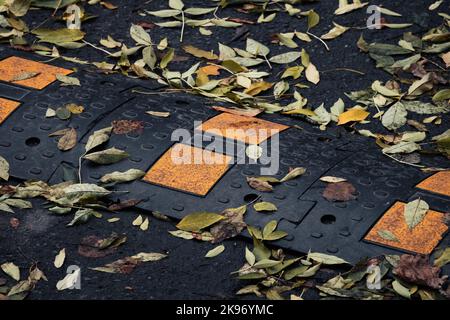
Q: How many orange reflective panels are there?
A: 6